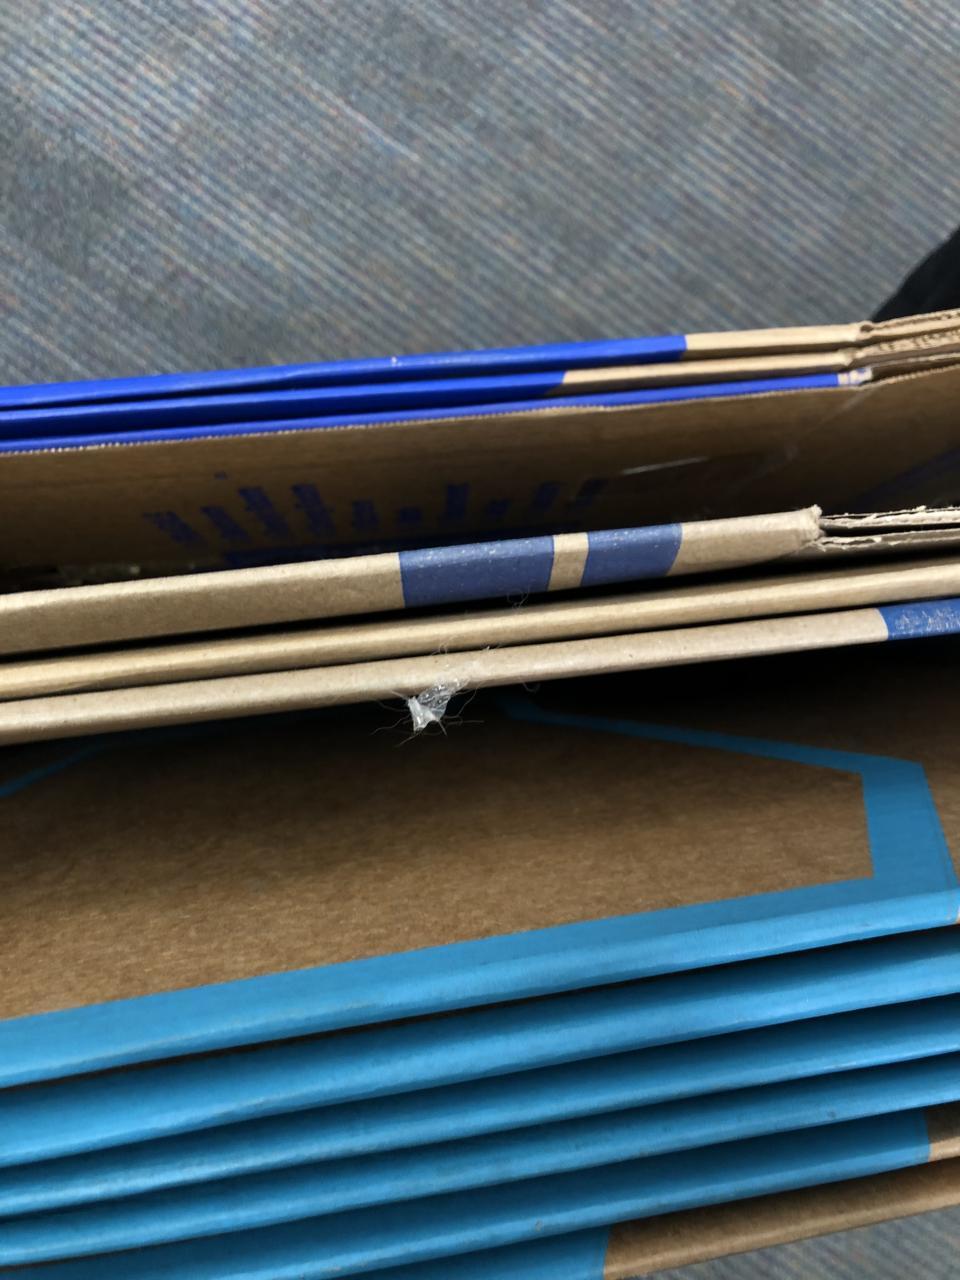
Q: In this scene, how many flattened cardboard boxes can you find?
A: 12